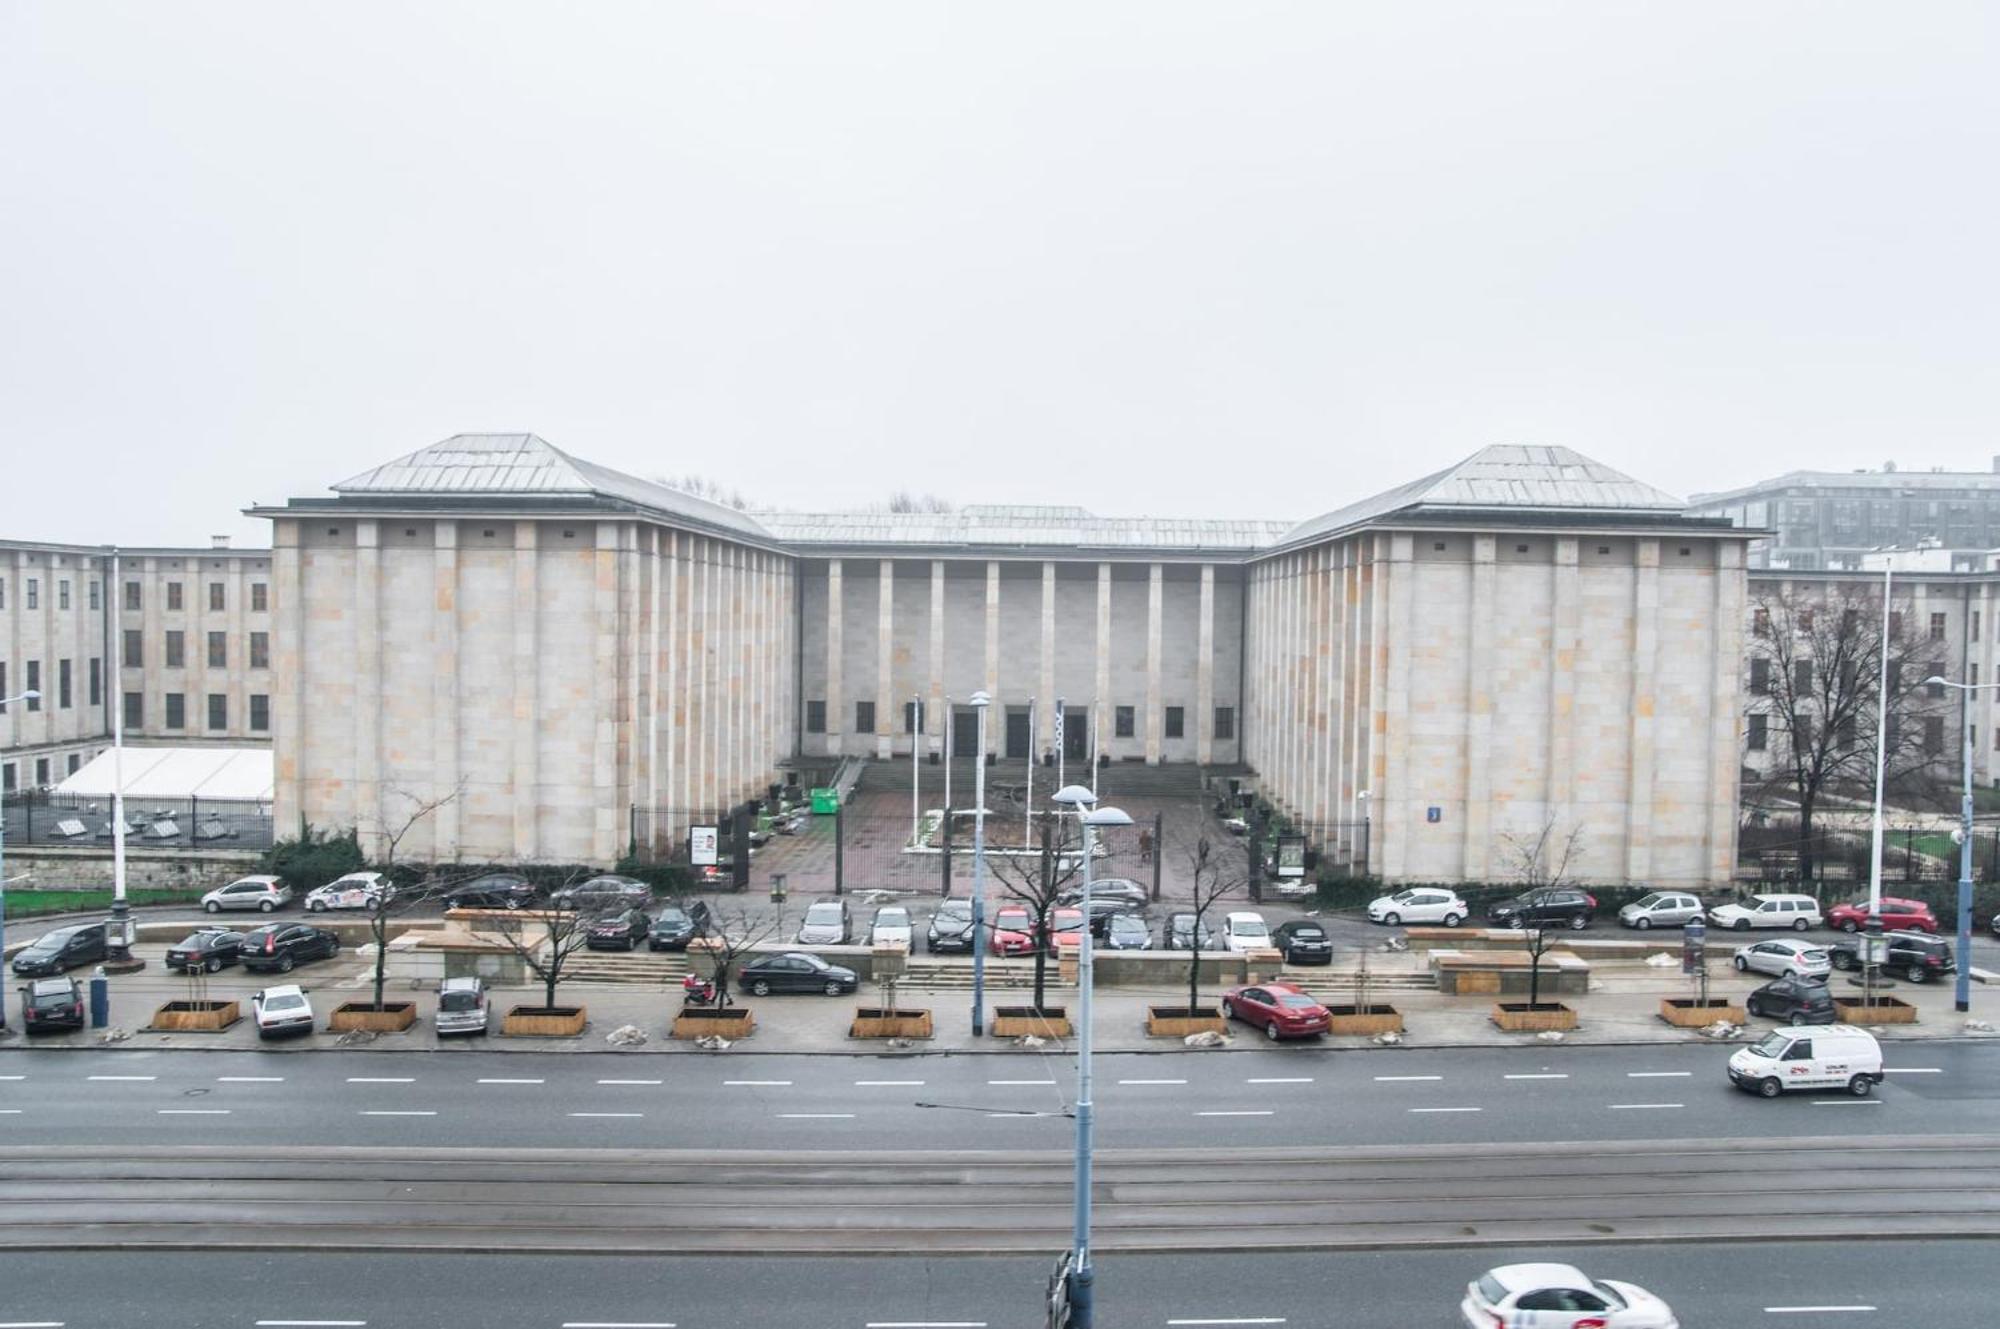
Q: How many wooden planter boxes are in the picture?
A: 11